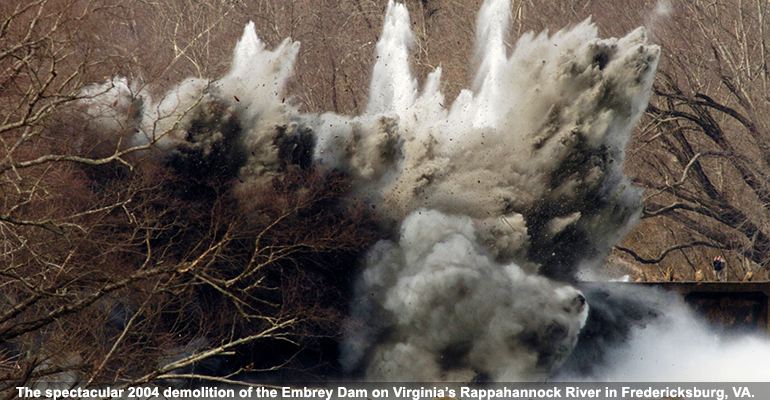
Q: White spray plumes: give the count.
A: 3